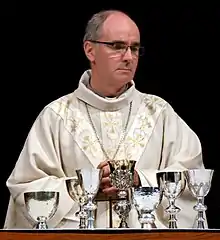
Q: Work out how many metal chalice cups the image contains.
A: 7